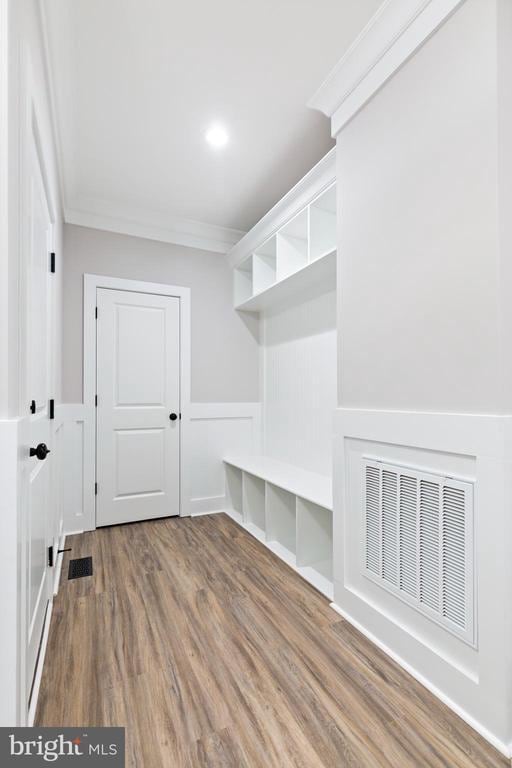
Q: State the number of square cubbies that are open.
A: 8